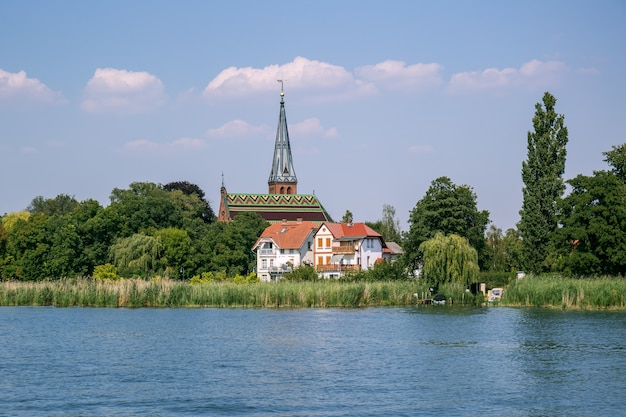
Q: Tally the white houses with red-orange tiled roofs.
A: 2